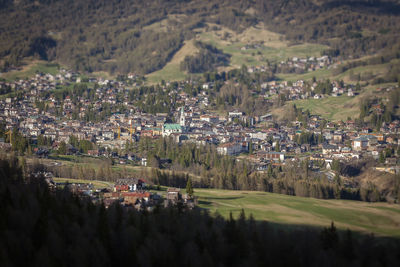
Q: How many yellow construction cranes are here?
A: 3